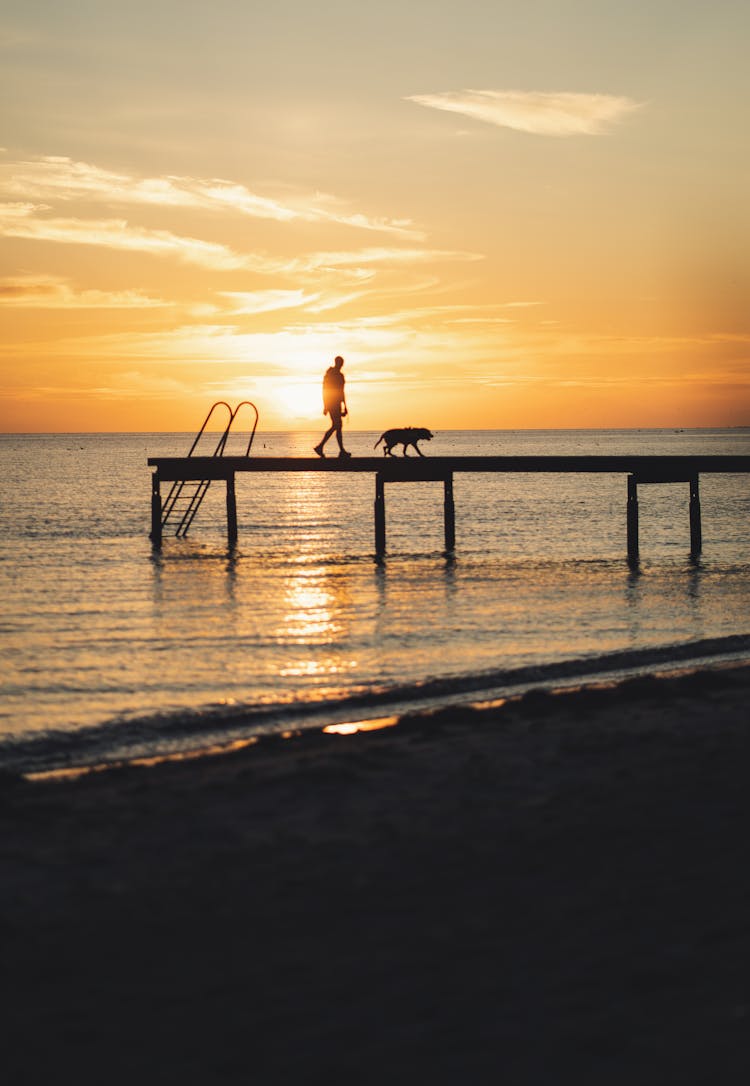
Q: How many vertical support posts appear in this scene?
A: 6